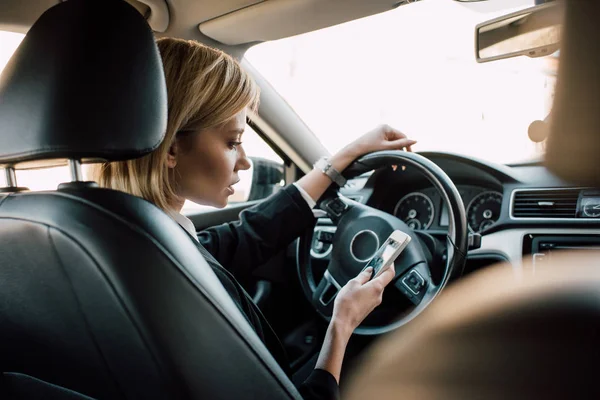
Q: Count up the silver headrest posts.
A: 2